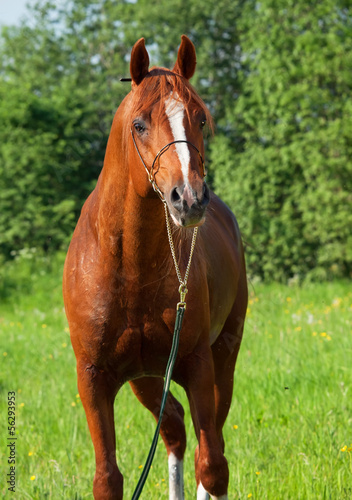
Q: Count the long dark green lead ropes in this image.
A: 1